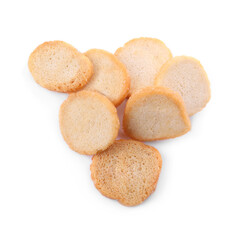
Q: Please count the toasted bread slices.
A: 7